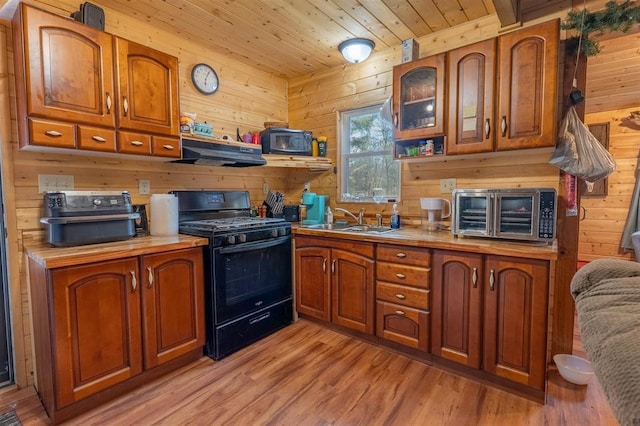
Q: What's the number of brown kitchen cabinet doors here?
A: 11